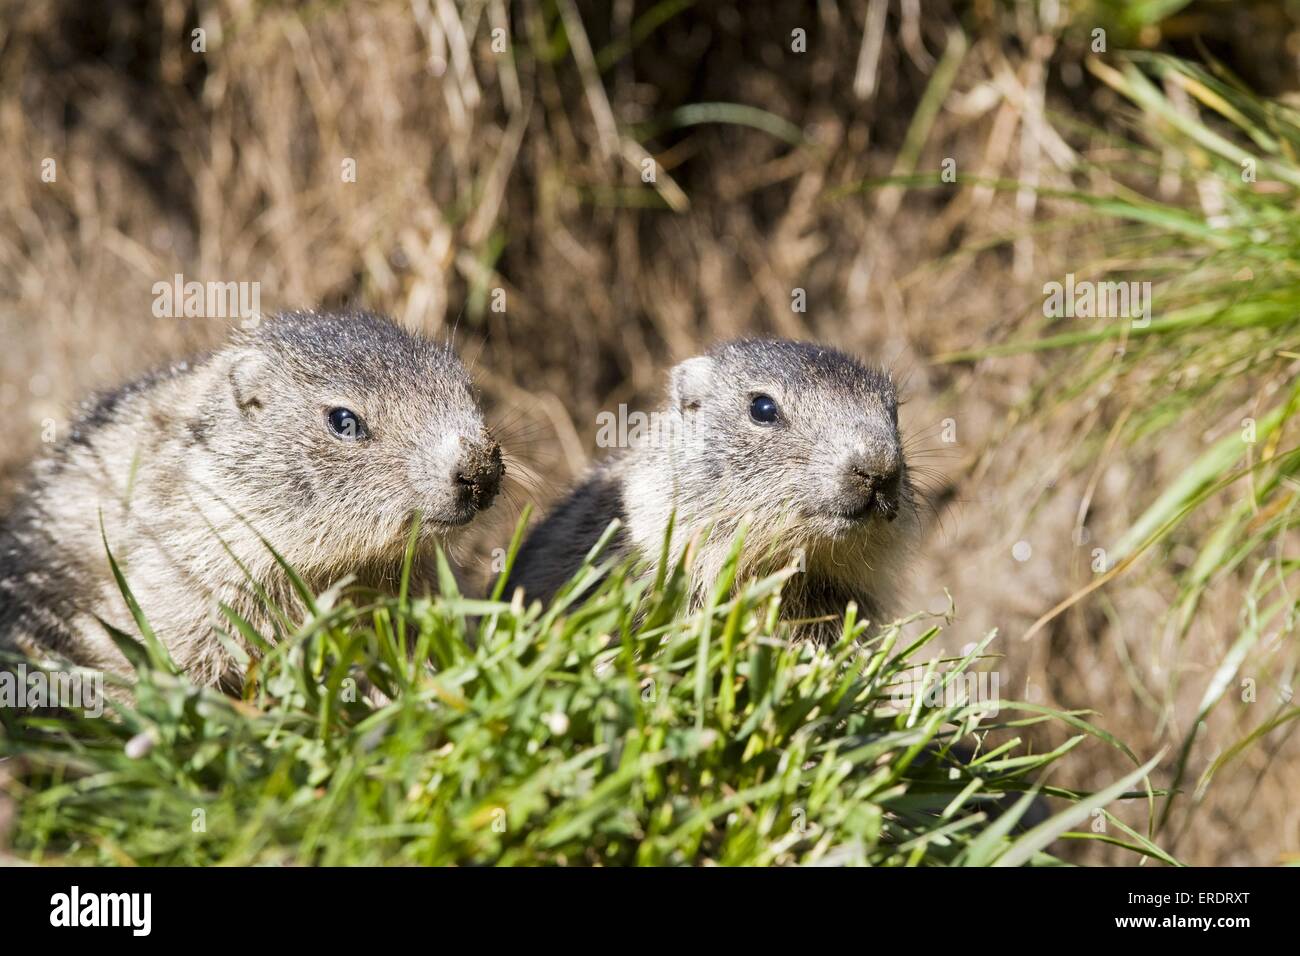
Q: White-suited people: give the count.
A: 0